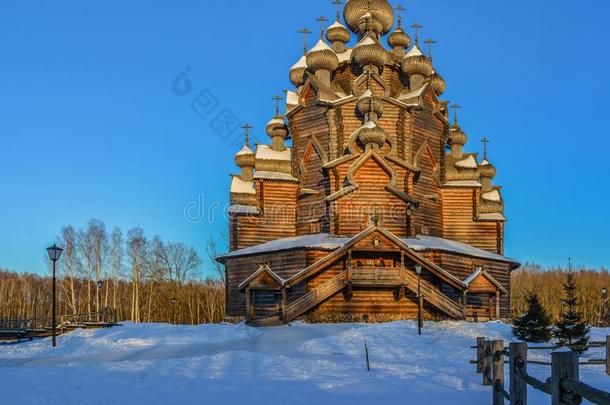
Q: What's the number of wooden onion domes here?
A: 15